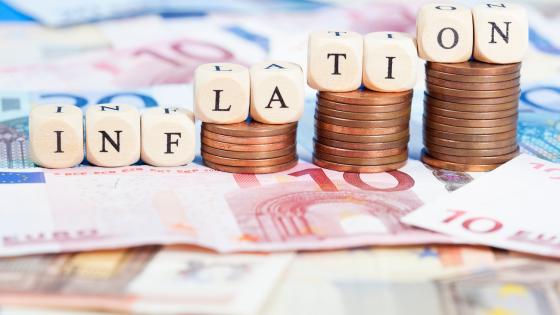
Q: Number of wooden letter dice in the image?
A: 9